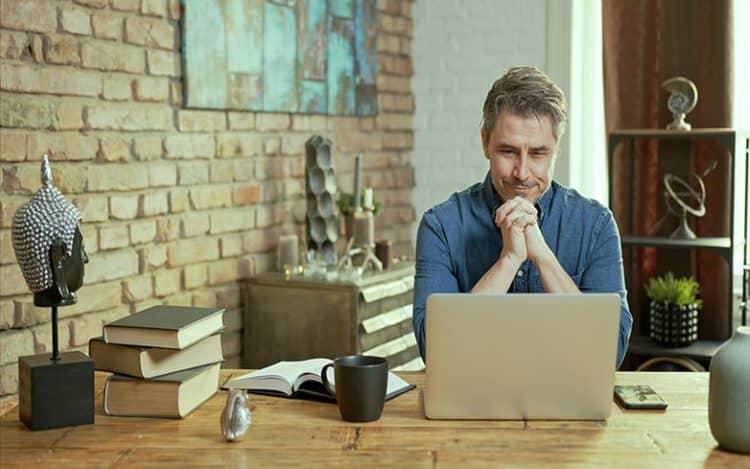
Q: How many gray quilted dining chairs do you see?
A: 0